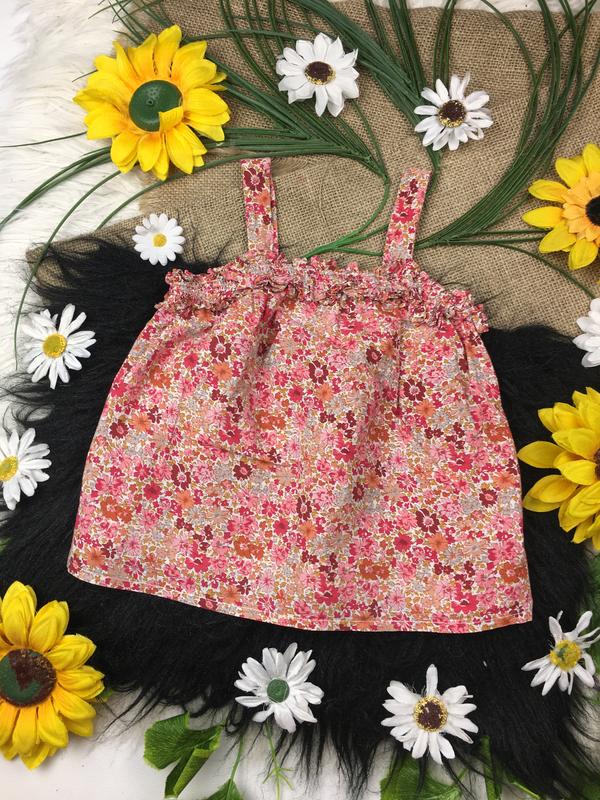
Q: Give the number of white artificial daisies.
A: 9